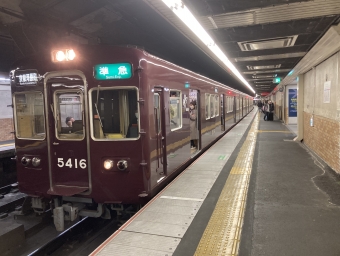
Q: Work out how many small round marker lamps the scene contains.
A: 4